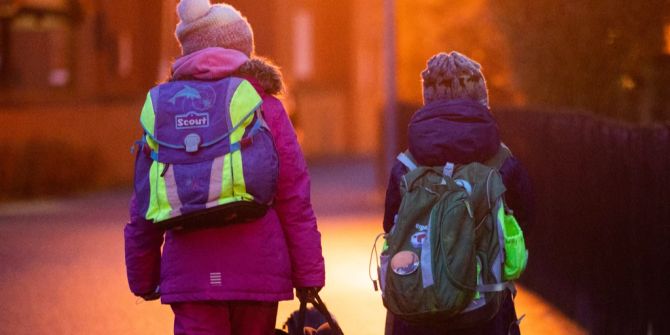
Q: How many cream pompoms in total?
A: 1